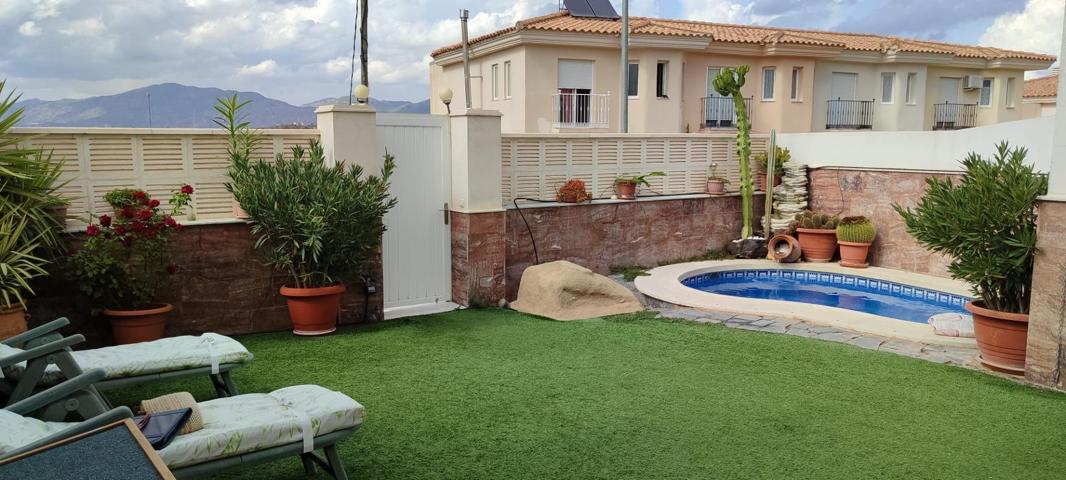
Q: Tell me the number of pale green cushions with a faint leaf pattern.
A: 2